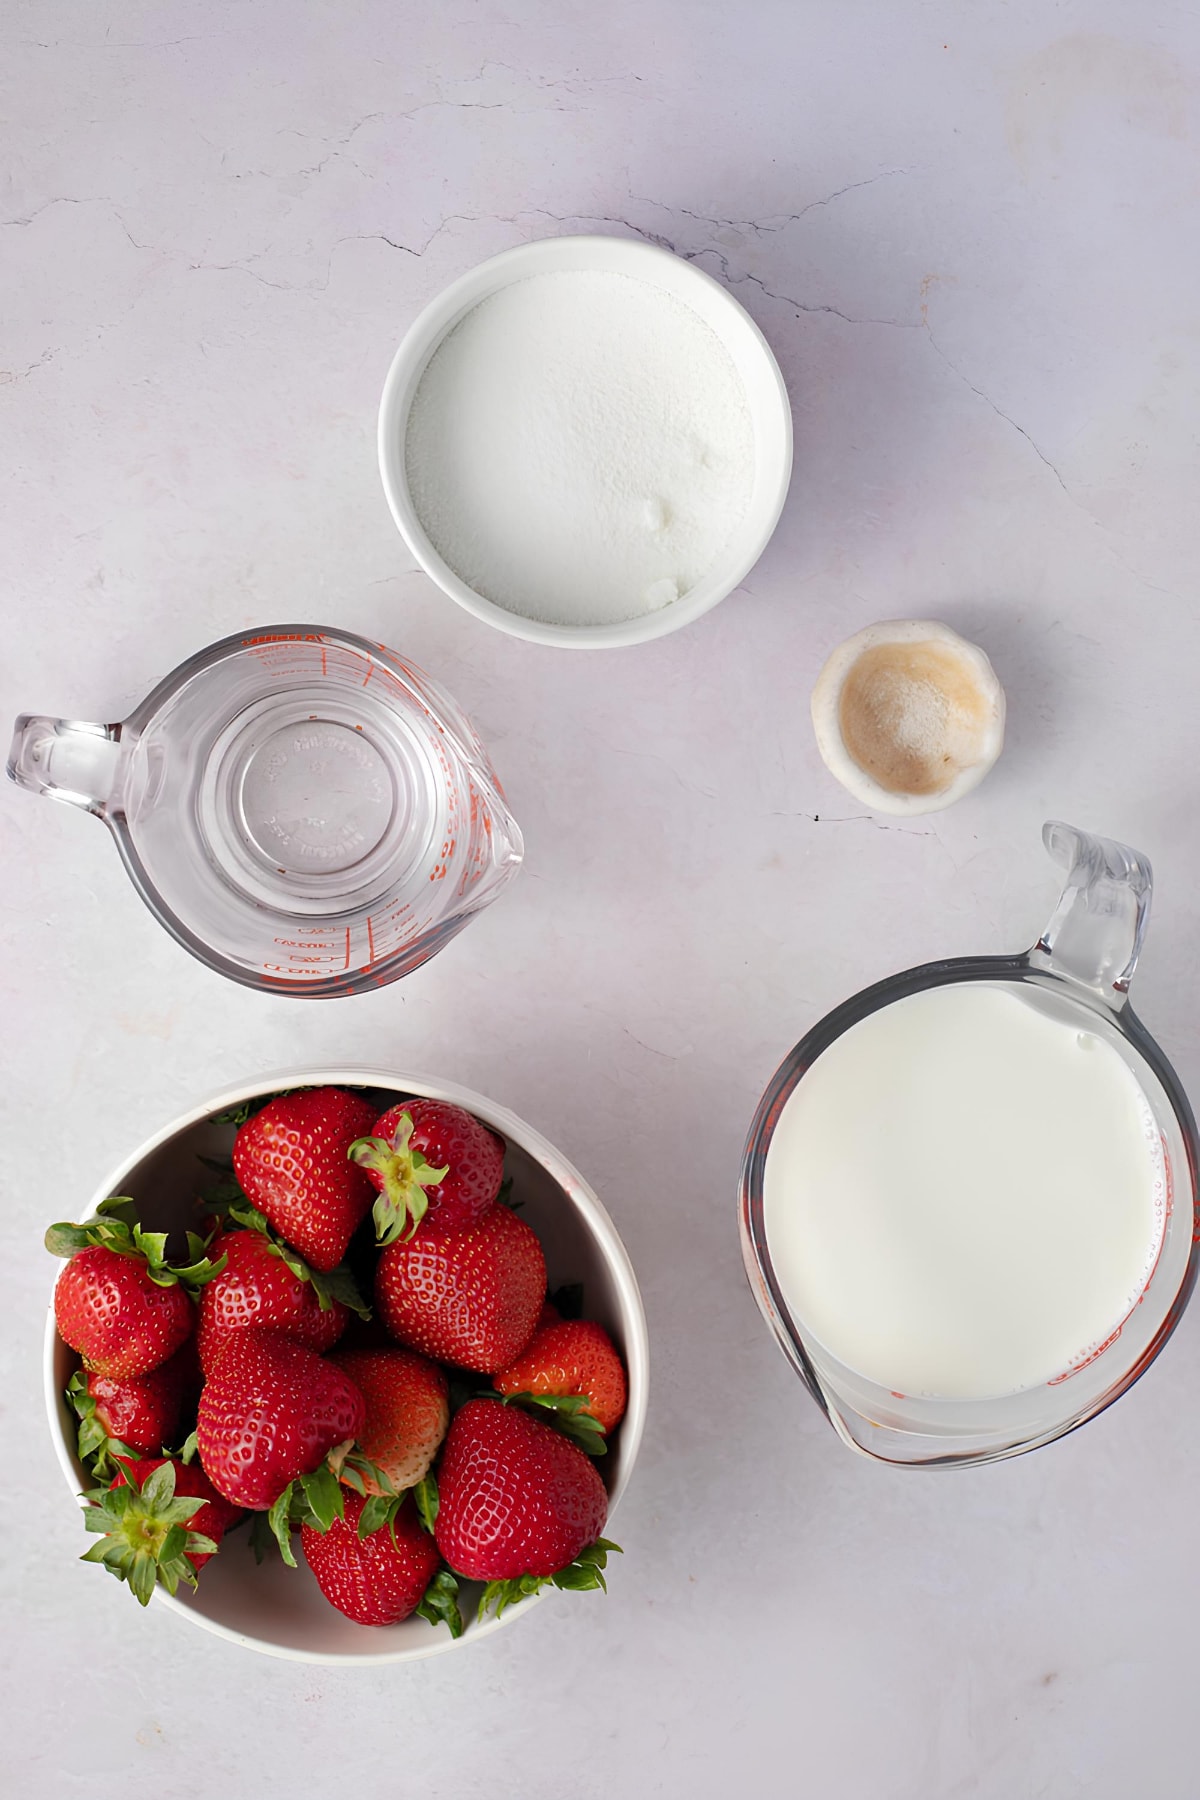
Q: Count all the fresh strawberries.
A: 12